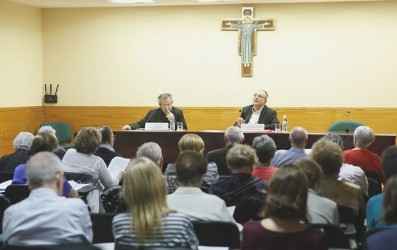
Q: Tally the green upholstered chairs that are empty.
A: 2